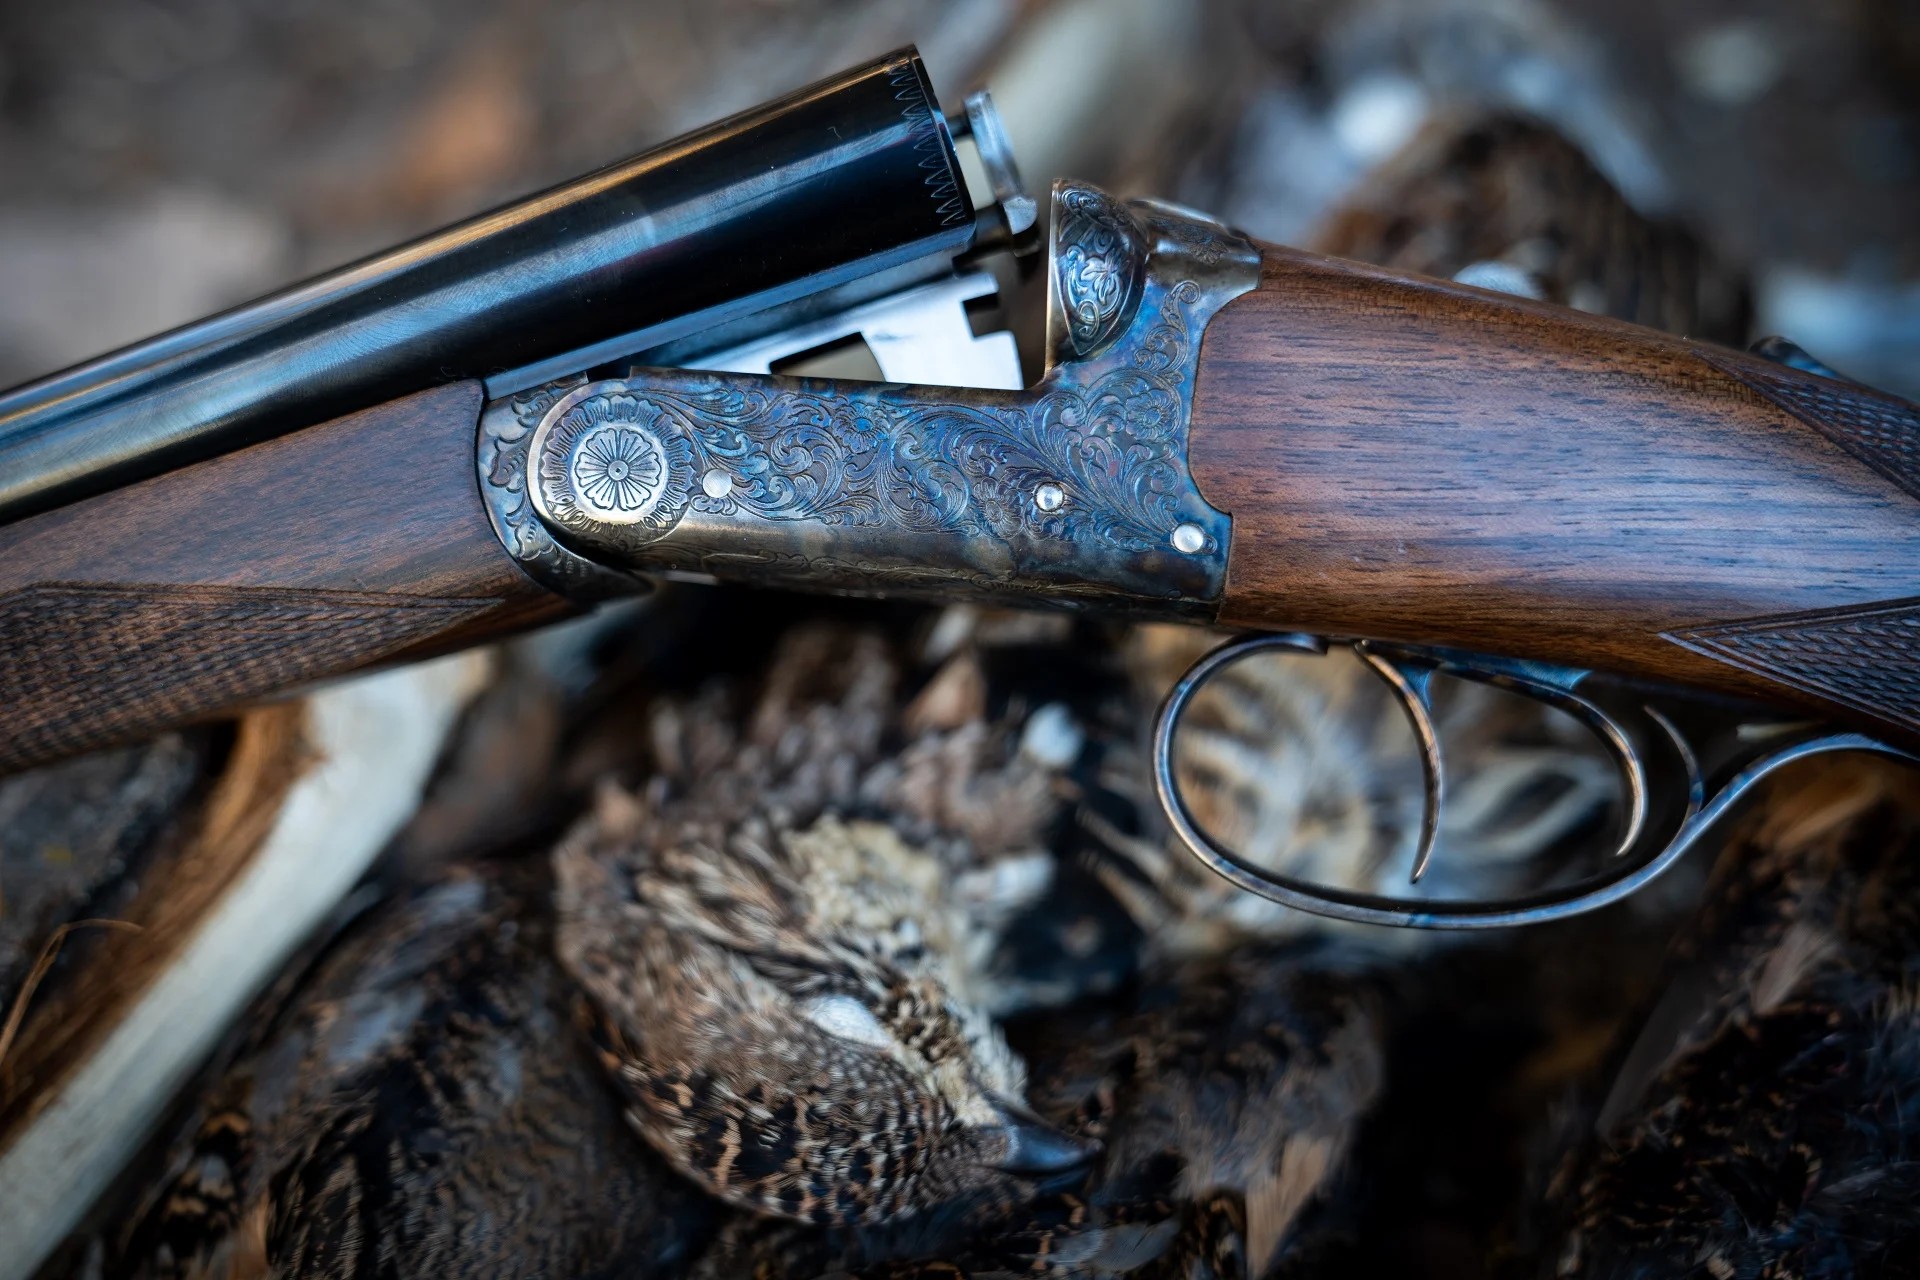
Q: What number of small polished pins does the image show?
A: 3